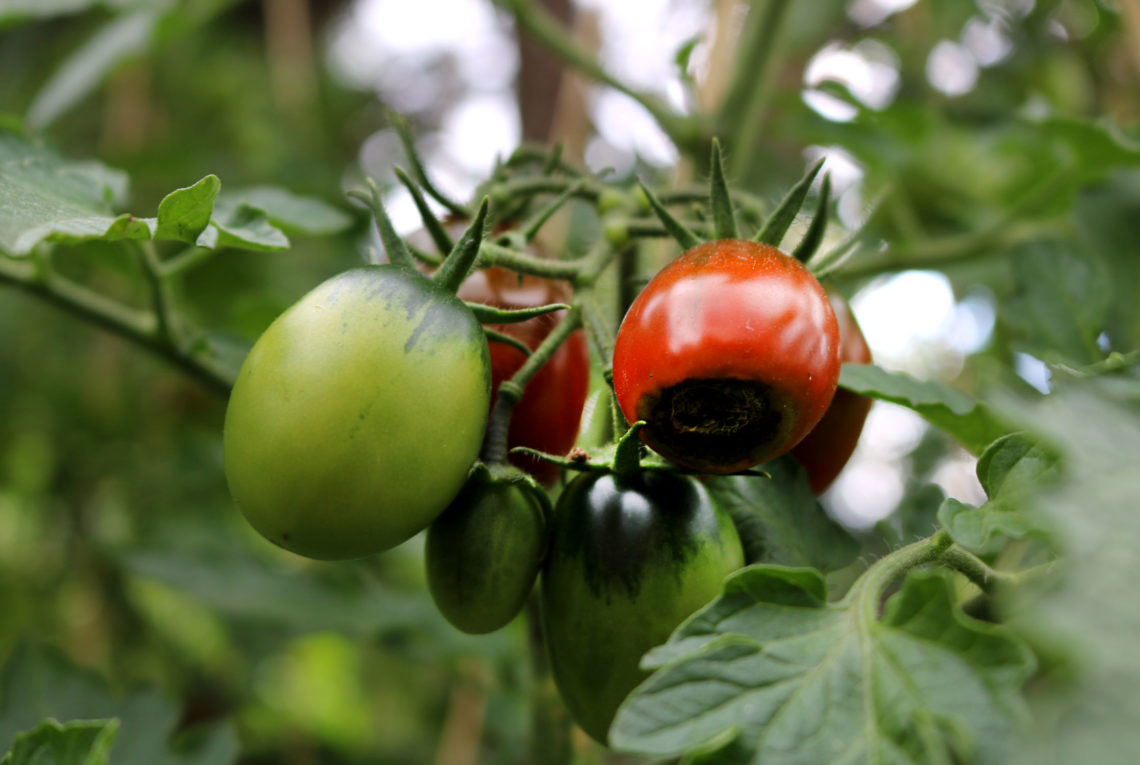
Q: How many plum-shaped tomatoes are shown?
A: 6